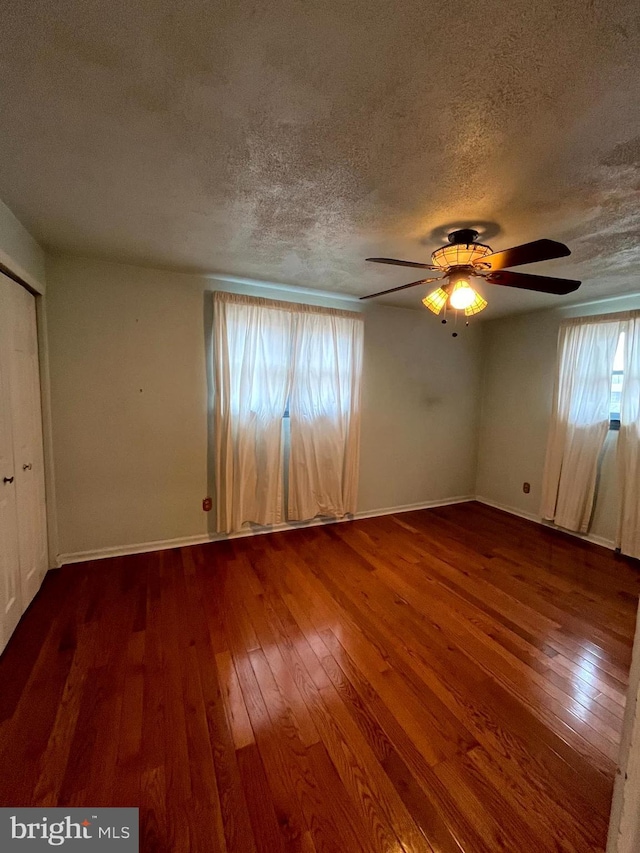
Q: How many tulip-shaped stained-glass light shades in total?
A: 3